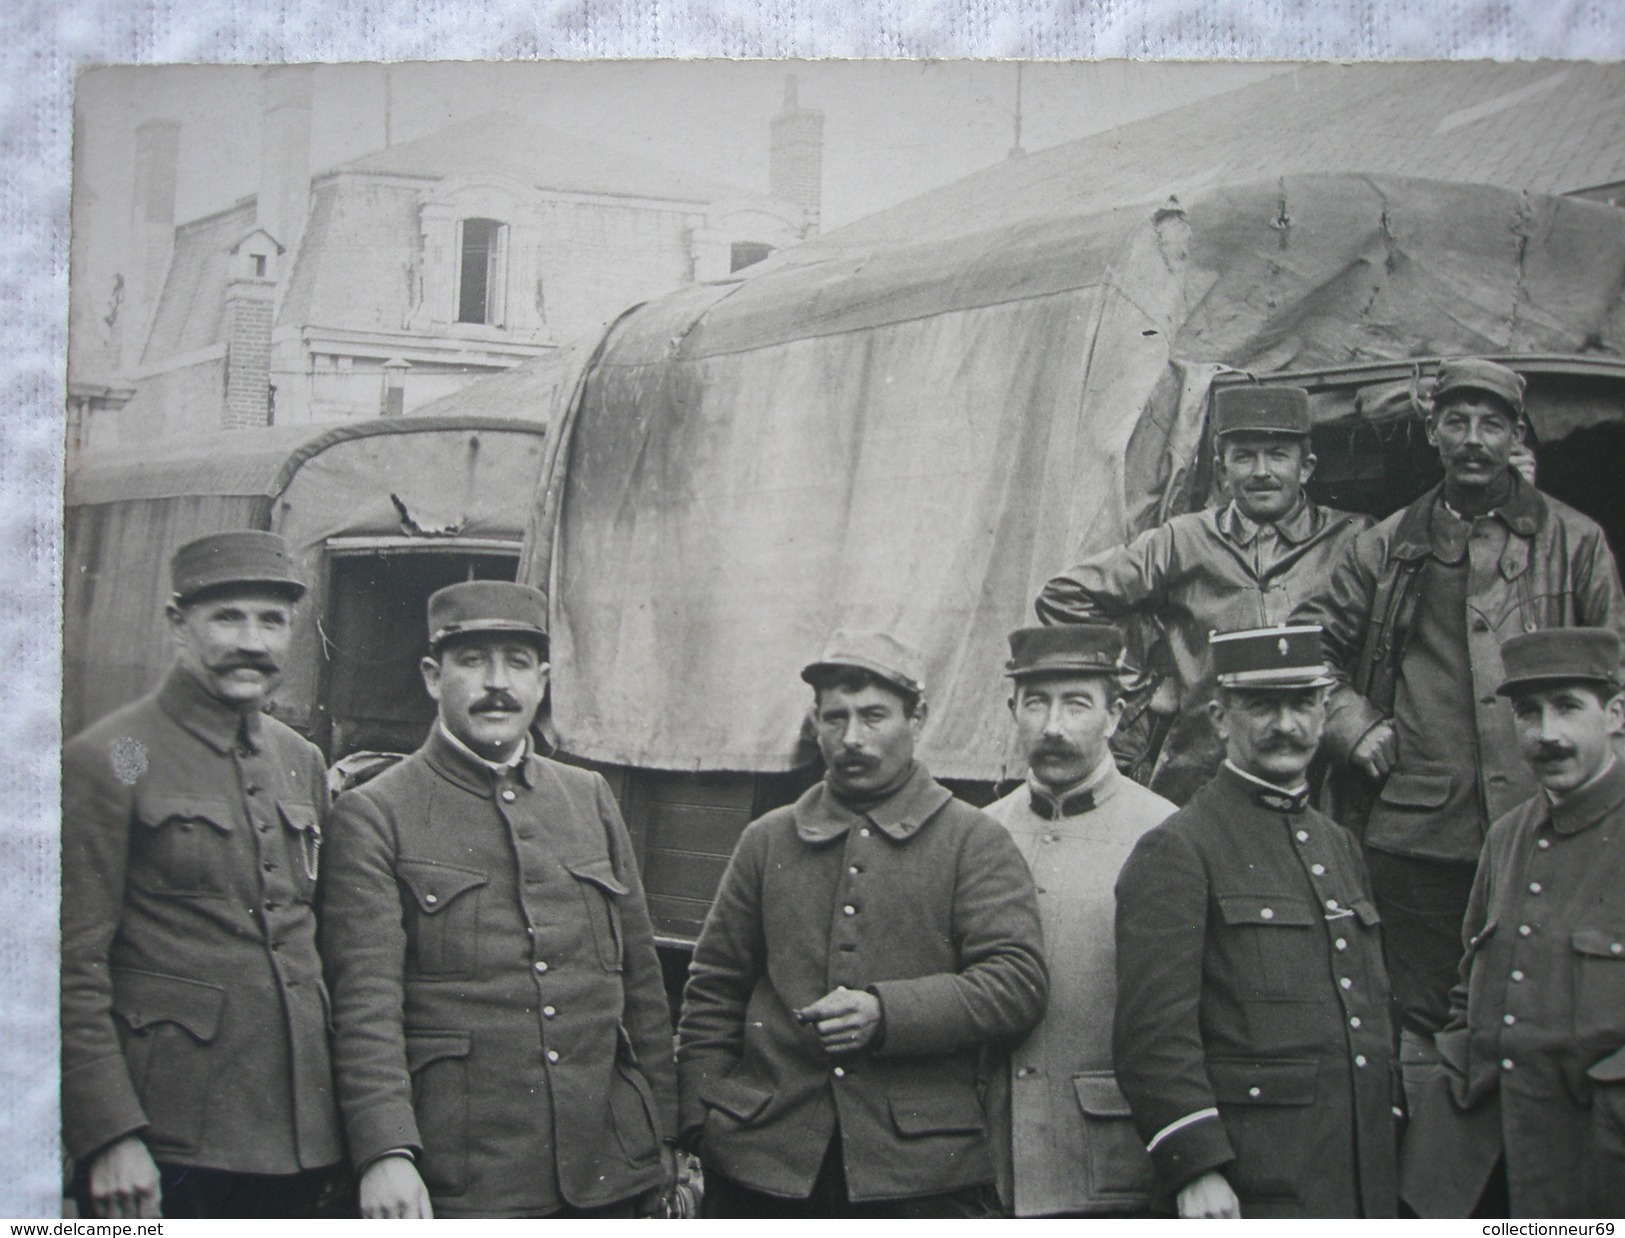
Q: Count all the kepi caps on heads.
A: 8